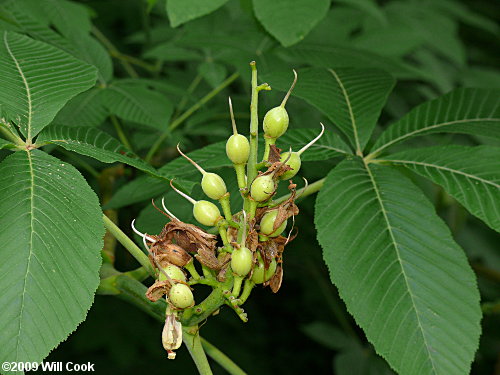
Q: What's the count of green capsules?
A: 11